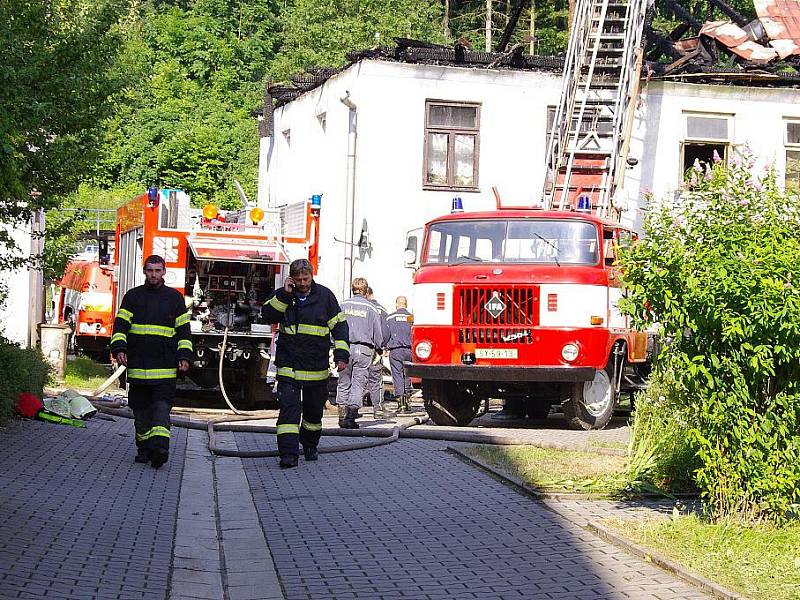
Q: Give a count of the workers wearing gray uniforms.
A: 3